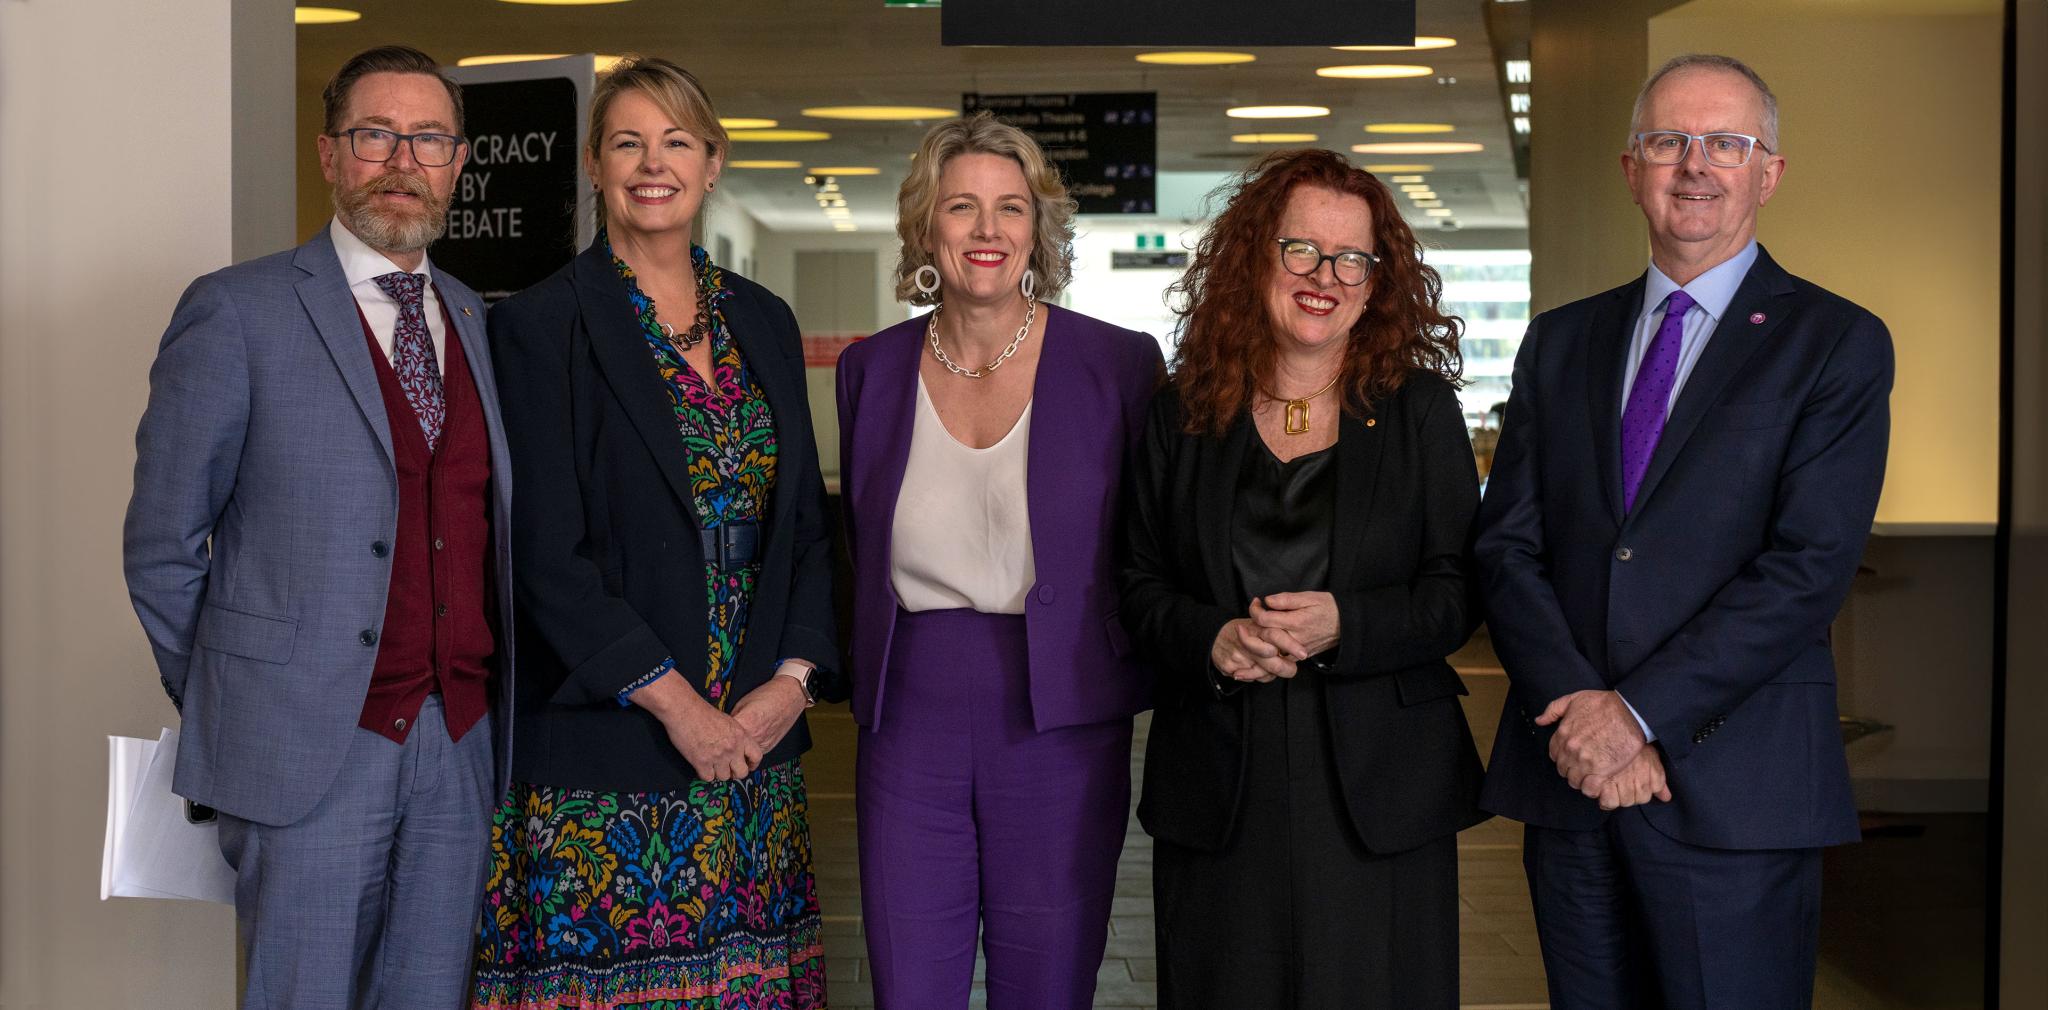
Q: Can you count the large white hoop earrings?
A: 2